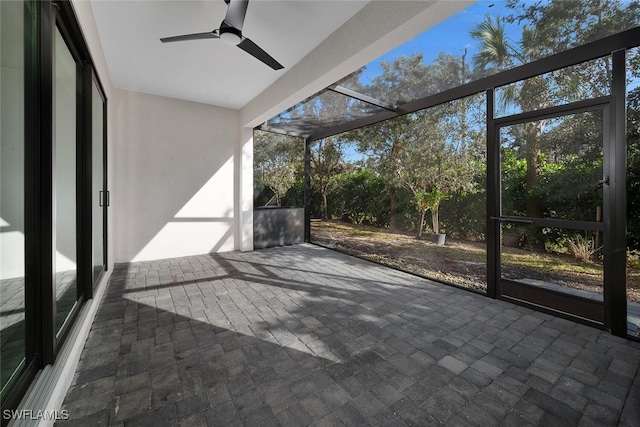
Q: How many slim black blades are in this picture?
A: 3